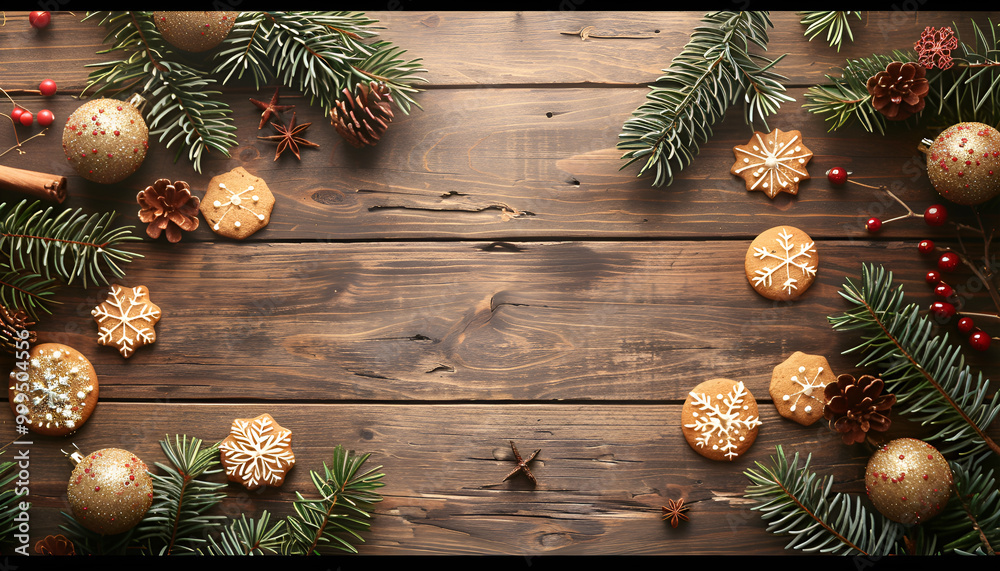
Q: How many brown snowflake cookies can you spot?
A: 8